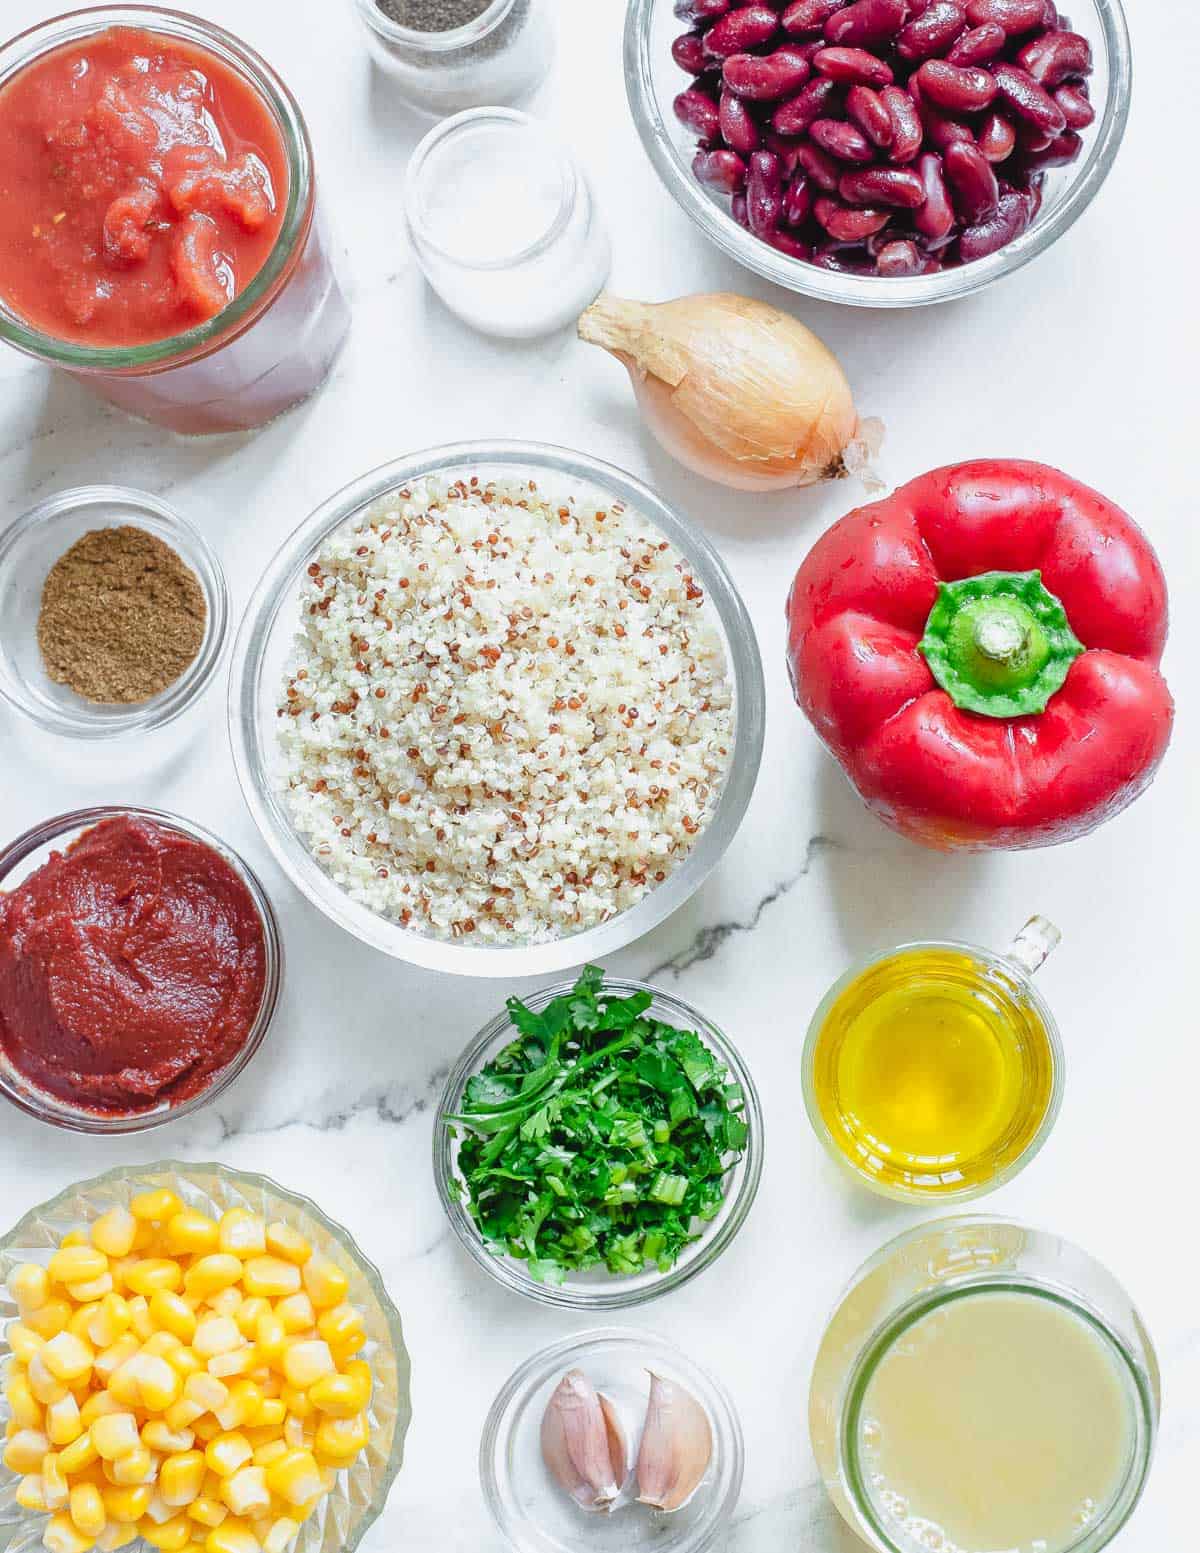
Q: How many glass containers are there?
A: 12